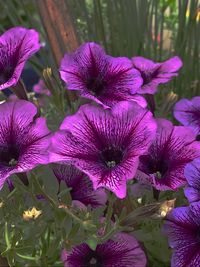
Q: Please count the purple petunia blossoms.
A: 11